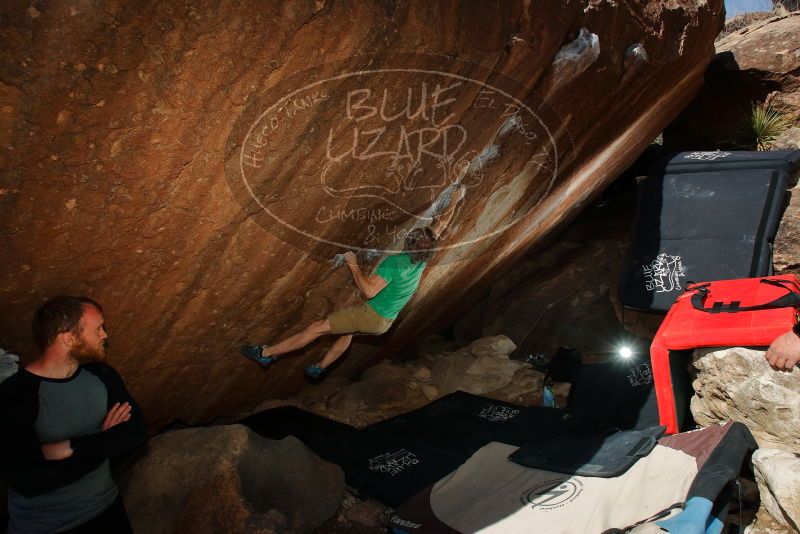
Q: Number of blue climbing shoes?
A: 2